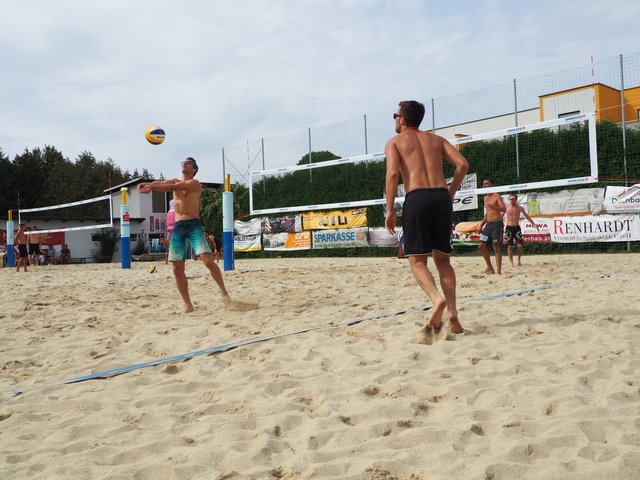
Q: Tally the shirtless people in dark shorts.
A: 5